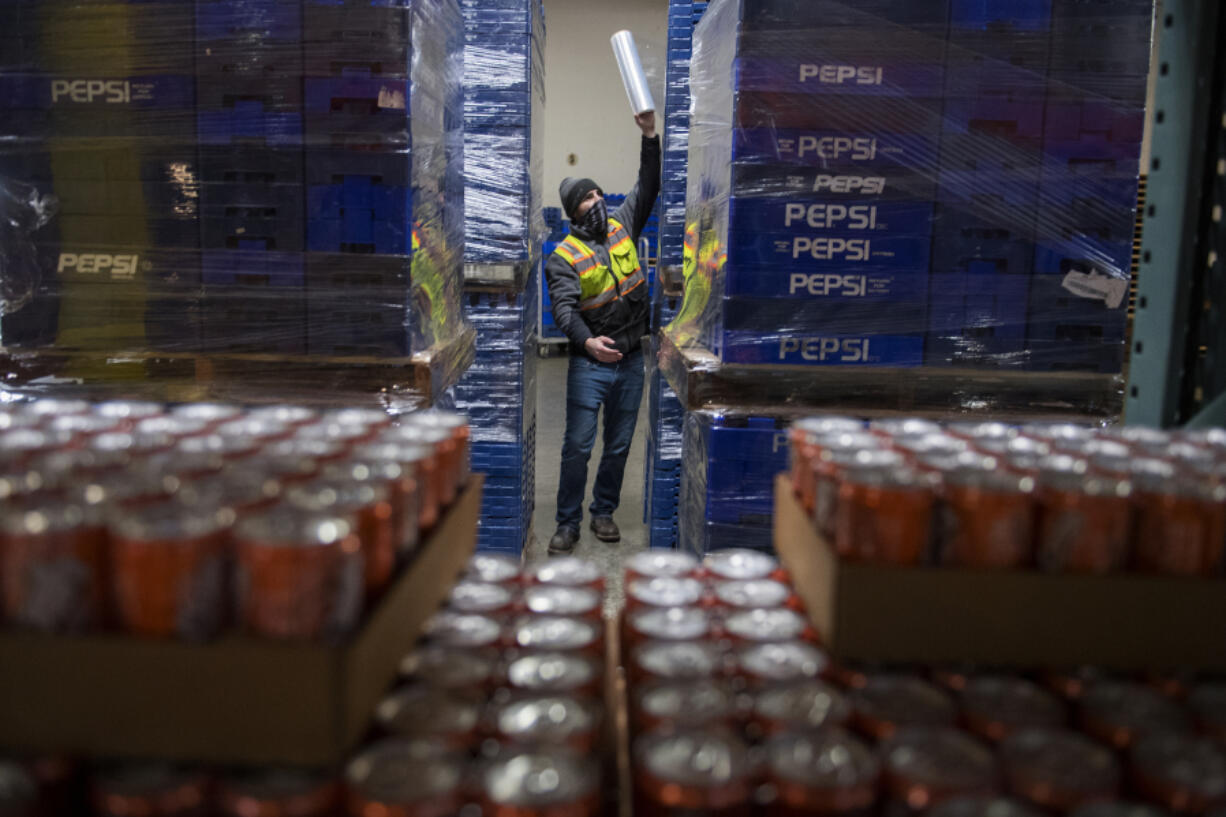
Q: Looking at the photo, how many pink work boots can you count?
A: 0